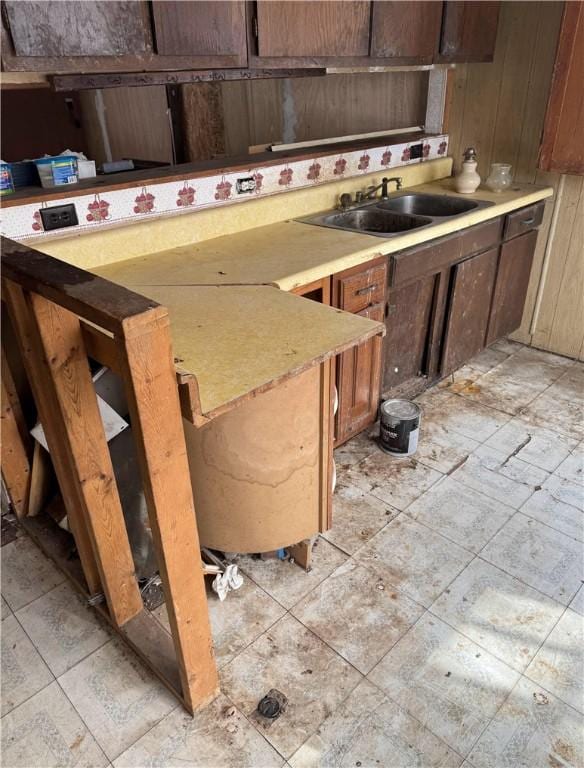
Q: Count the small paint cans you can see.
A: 1